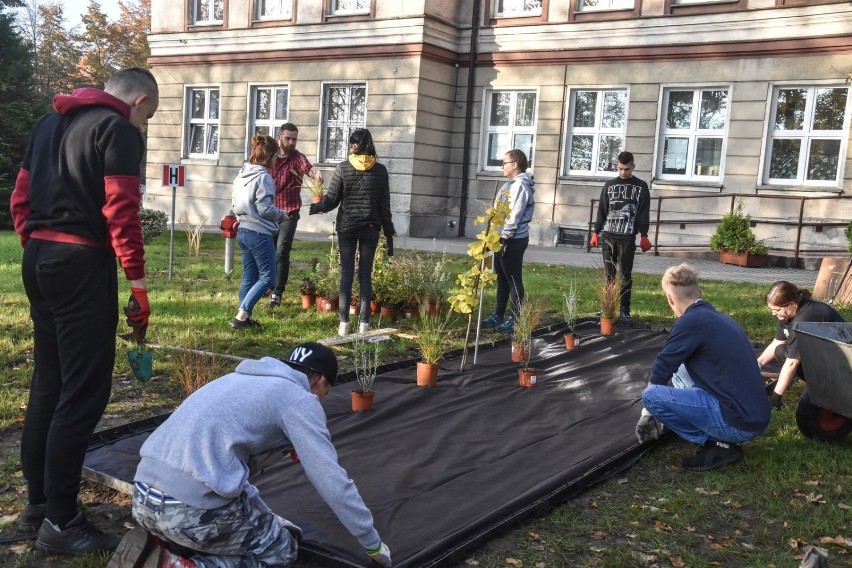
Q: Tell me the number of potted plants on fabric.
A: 6